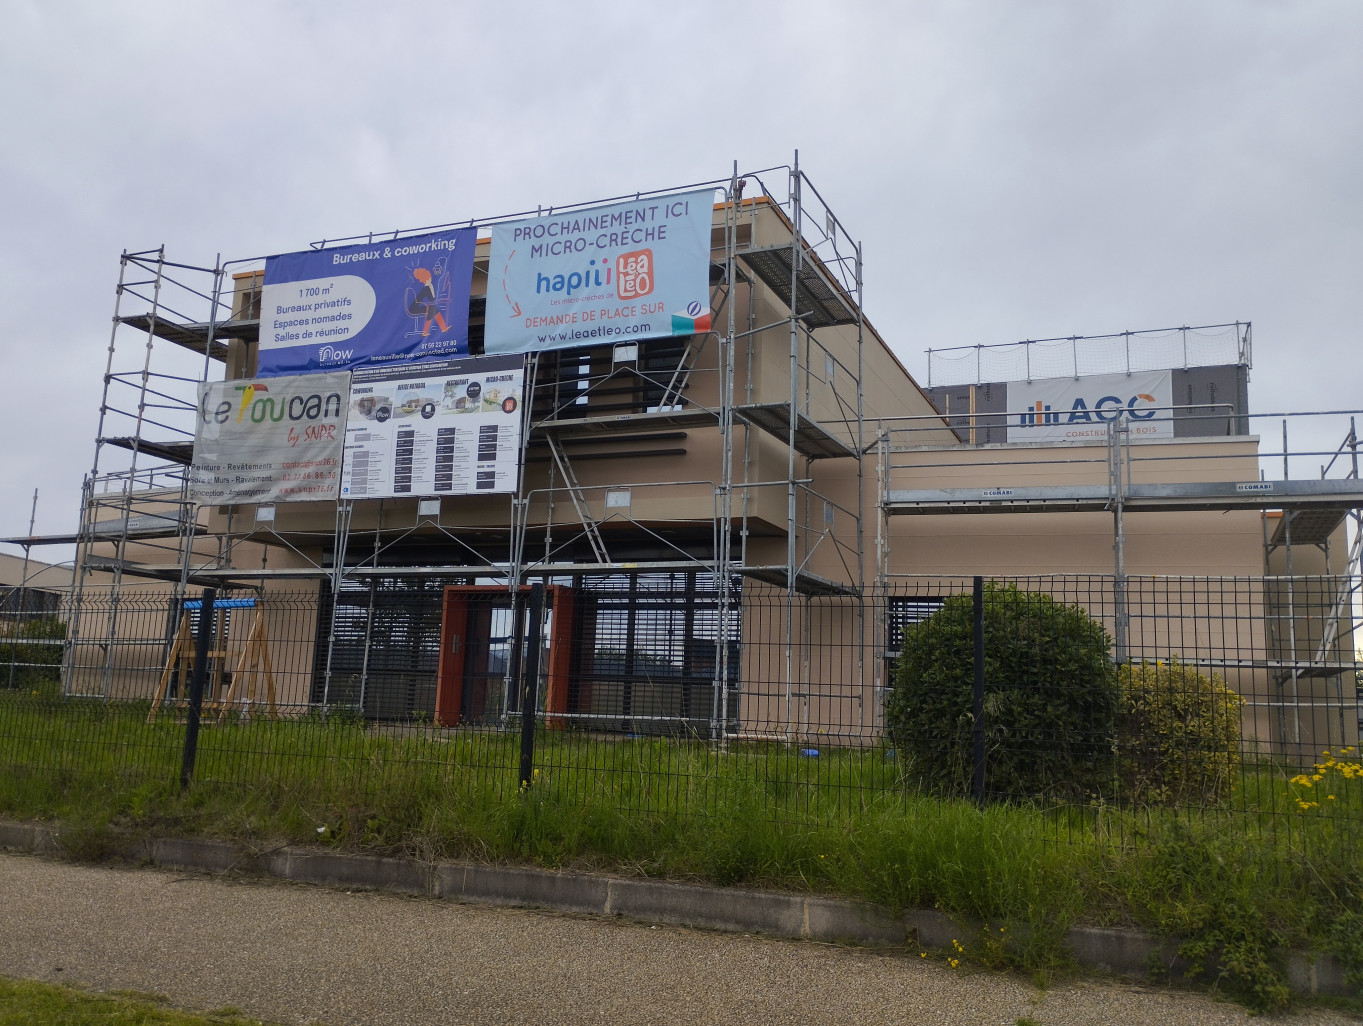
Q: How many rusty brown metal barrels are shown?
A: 0